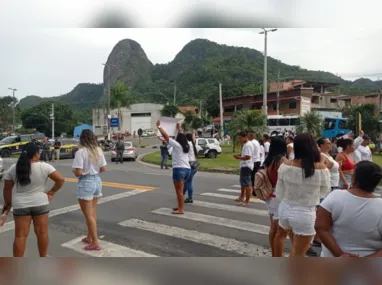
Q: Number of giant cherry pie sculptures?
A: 0